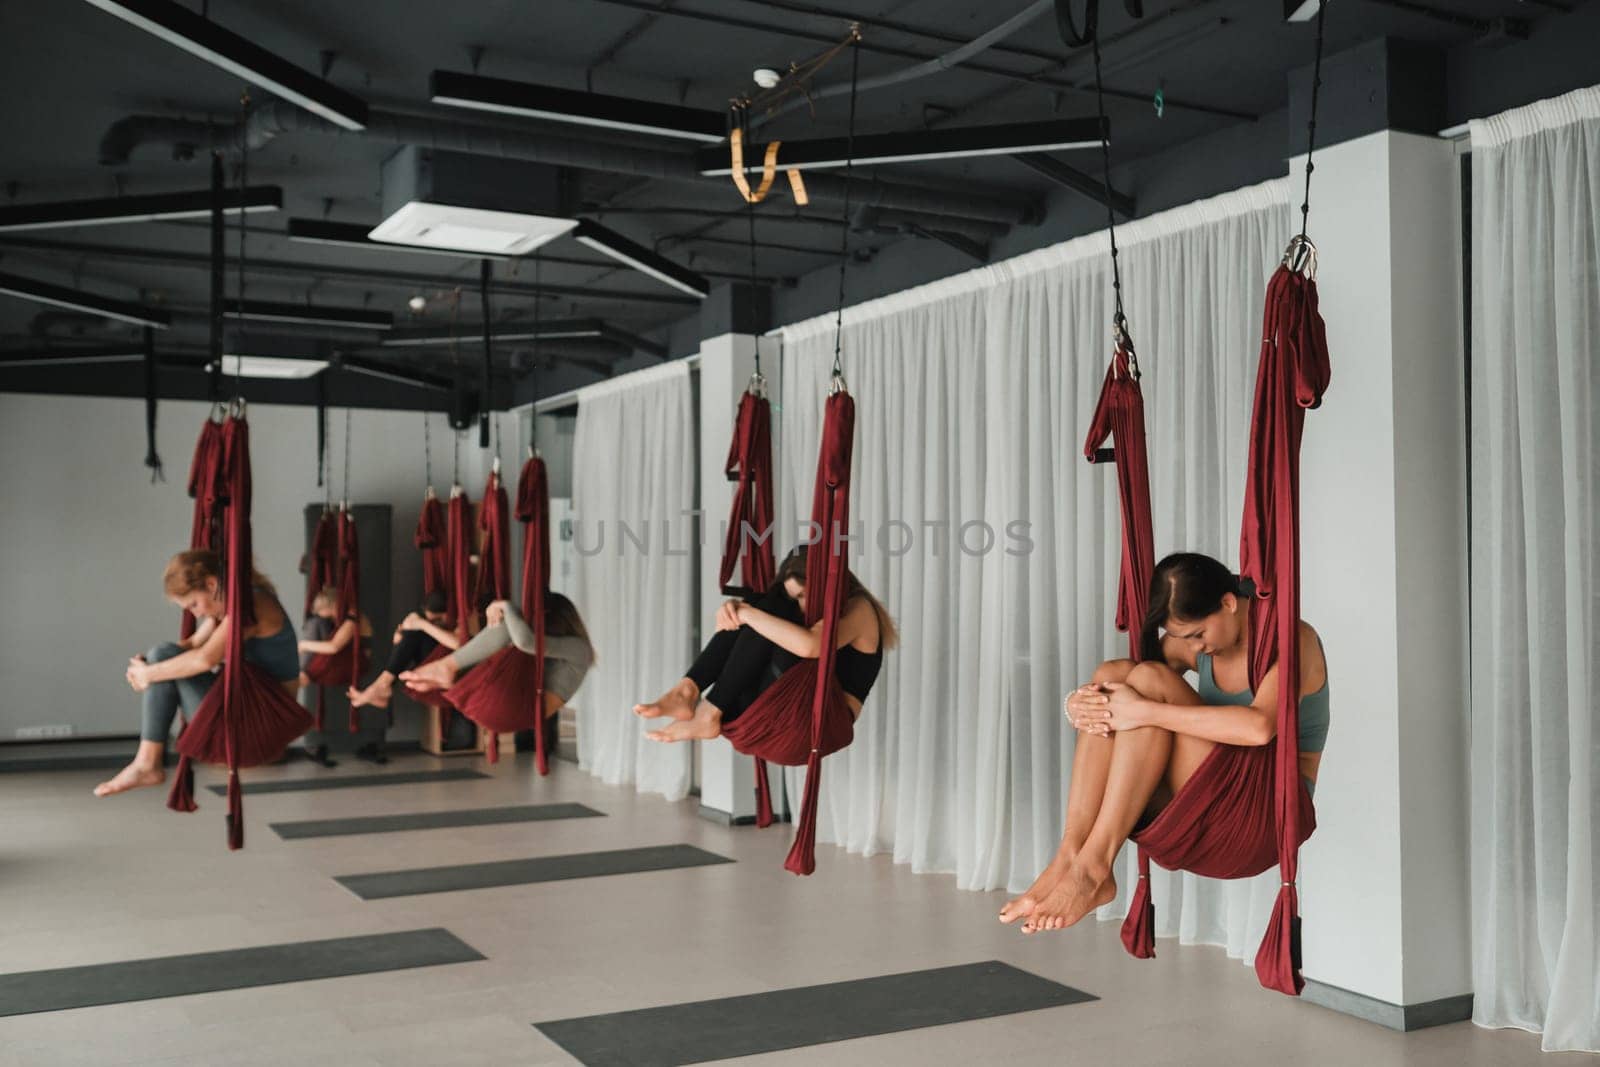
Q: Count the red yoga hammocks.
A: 6